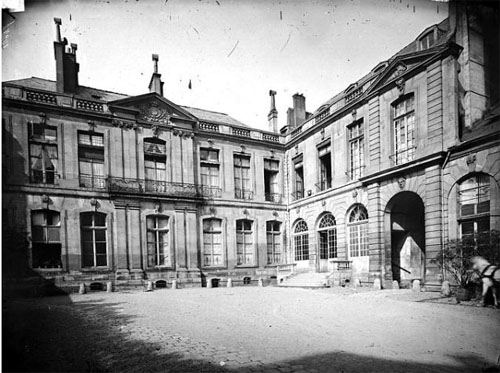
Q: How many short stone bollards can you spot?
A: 12